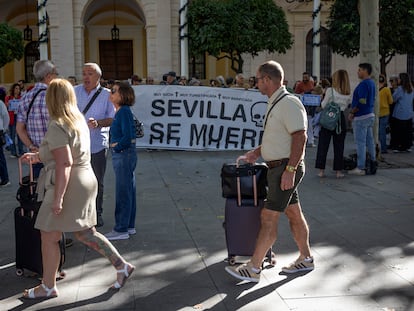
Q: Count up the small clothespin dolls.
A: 0